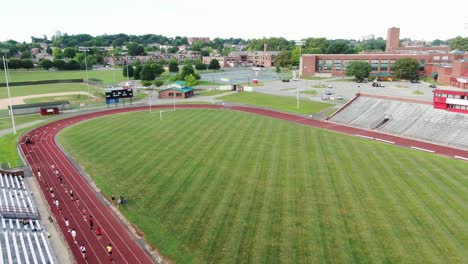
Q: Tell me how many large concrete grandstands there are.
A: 1